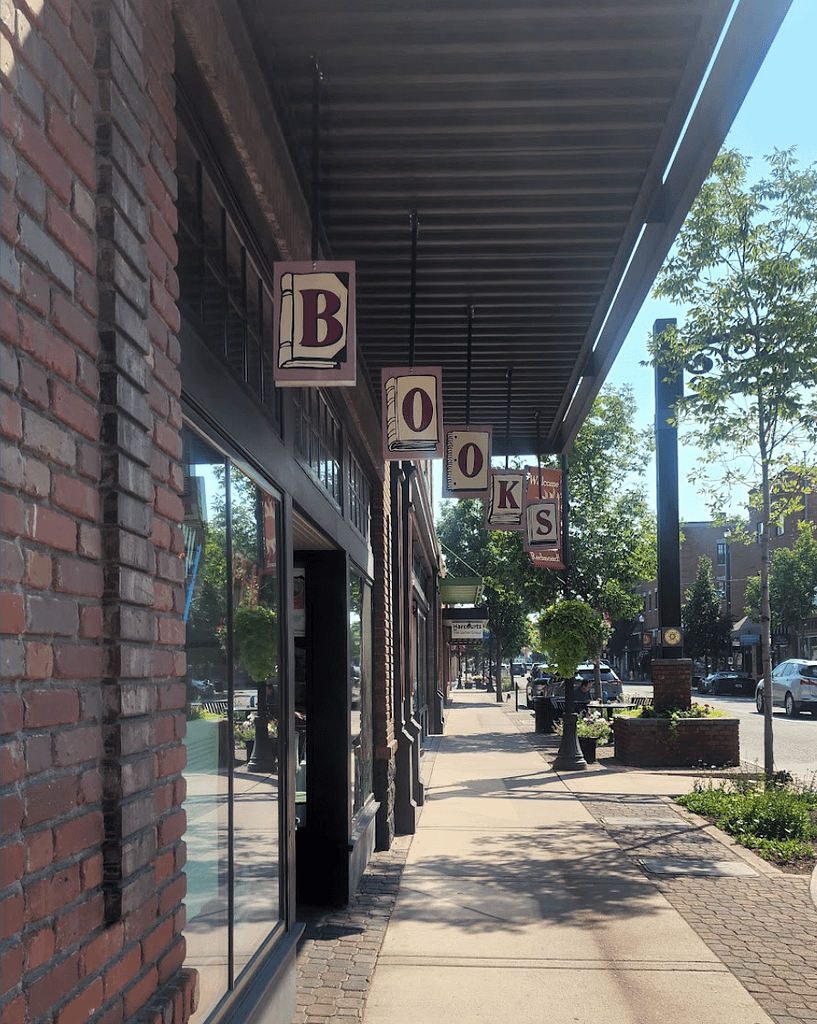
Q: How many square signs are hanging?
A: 5